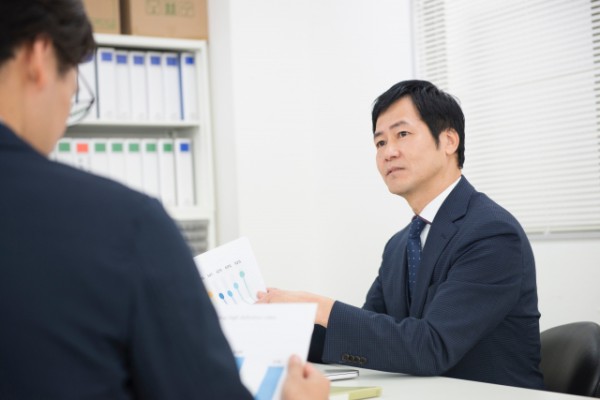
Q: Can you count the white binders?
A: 15